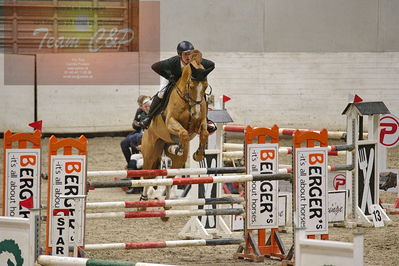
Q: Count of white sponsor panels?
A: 4